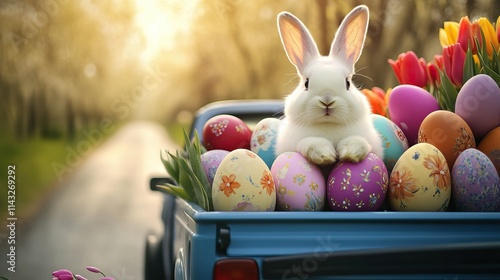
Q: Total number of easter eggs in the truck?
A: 13